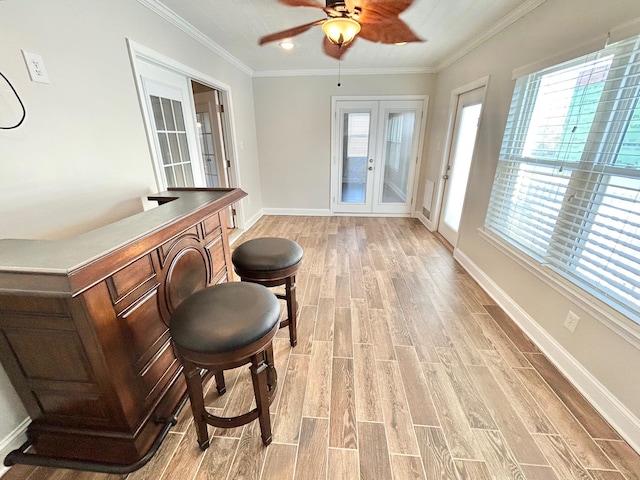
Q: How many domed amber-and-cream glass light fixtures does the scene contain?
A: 1